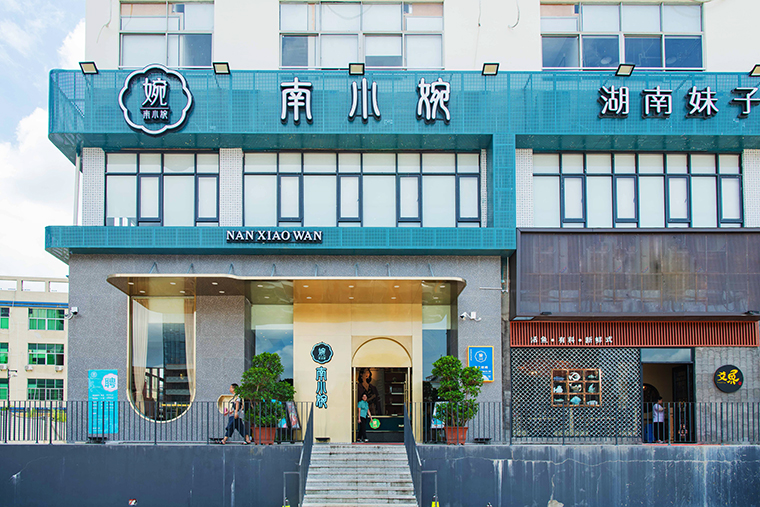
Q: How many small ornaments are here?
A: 9